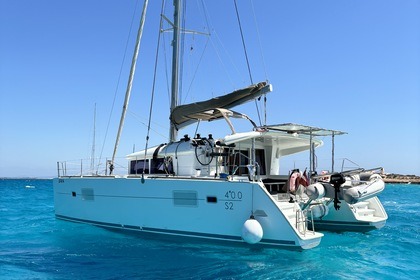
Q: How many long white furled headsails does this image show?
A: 1